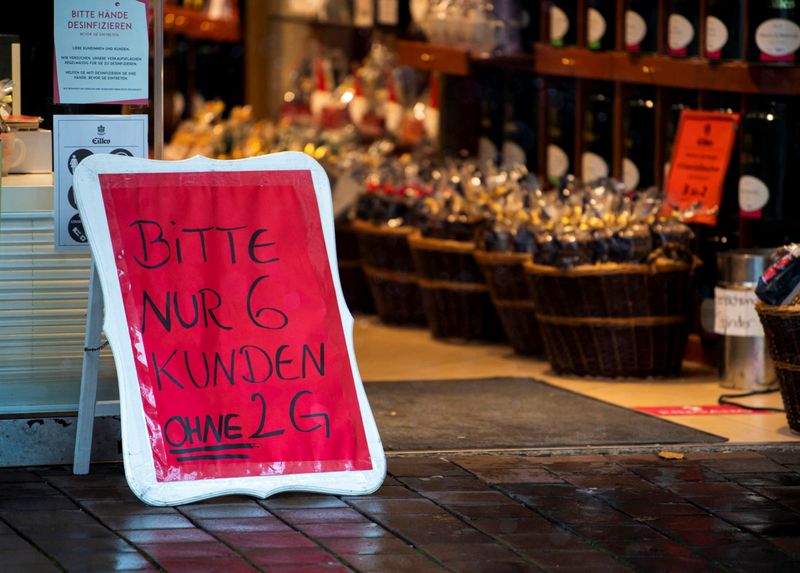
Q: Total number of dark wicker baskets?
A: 6